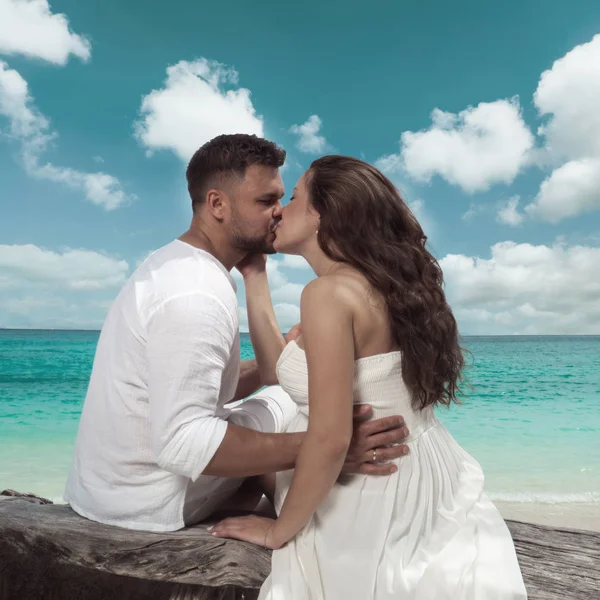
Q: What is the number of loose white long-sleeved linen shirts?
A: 1